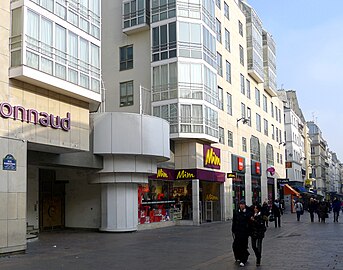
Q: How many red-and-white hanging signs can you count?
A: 2